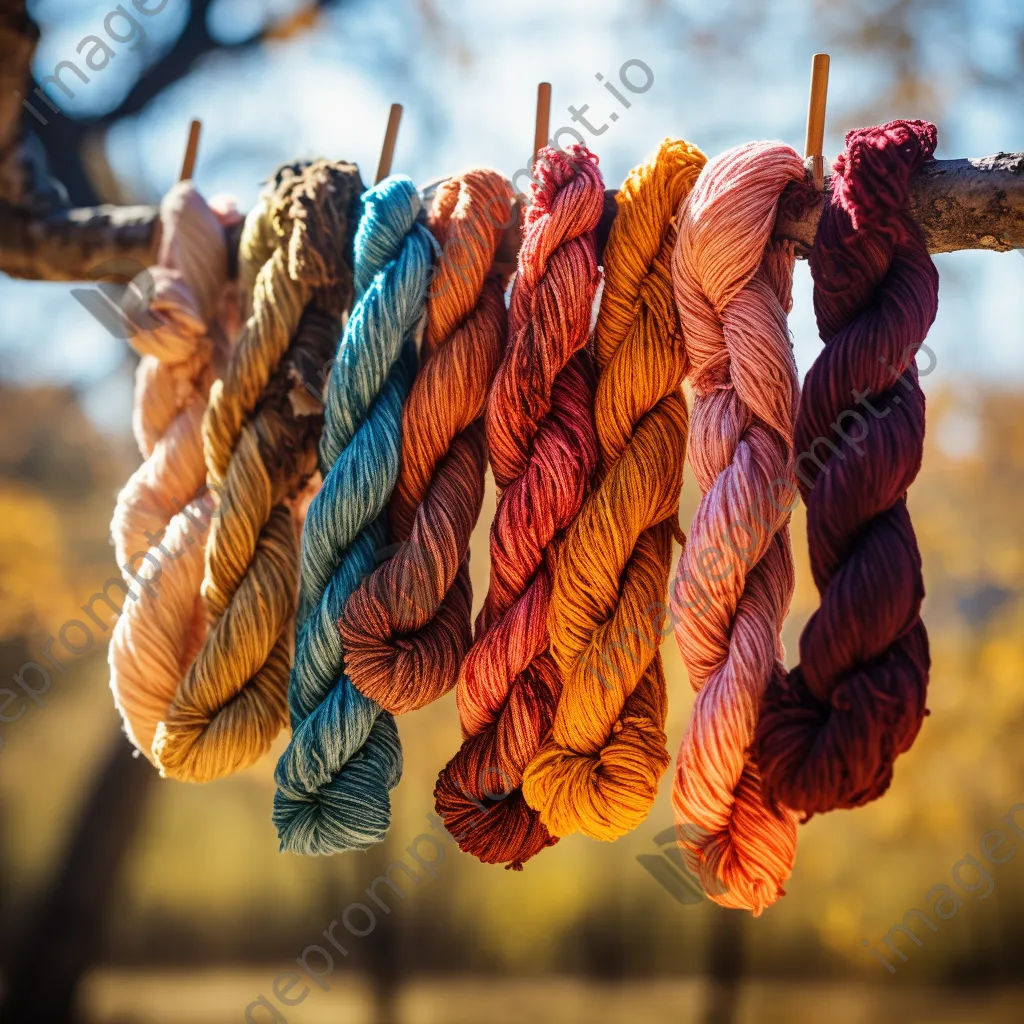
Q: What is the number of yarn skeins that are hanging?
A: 8